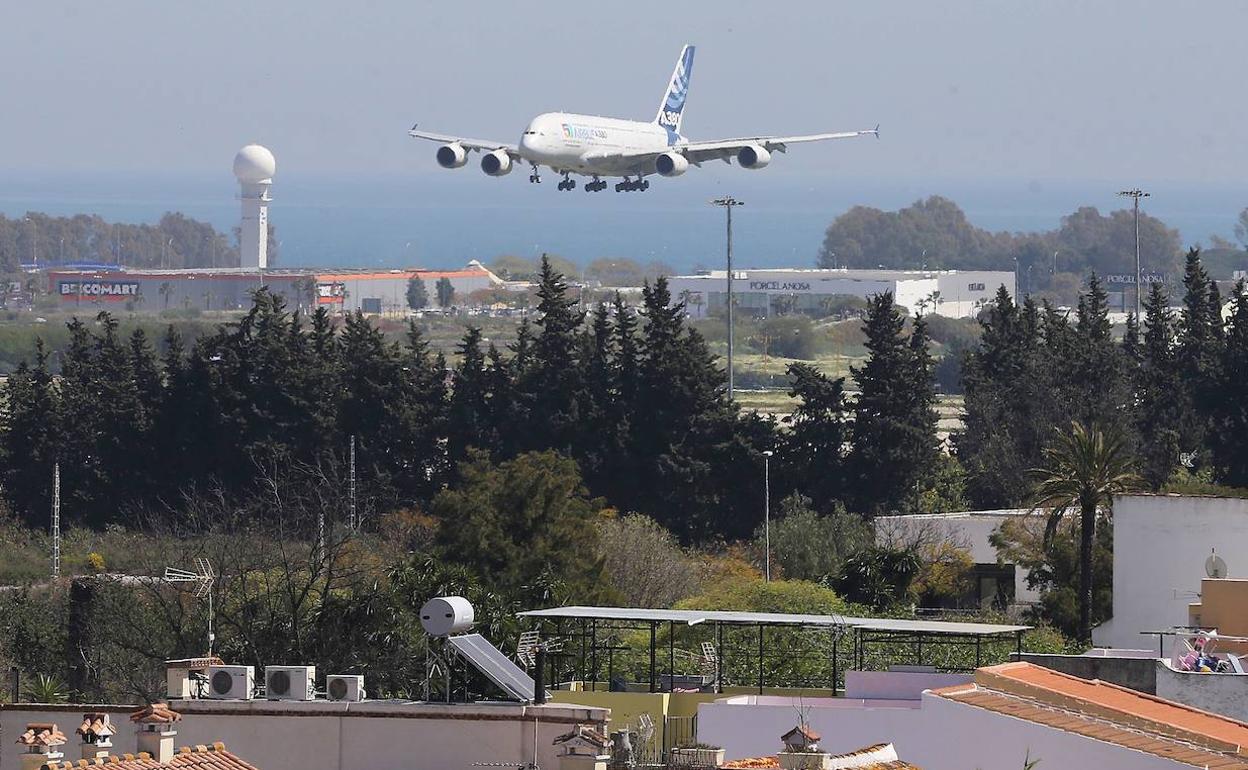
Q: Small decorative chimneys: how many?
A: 5